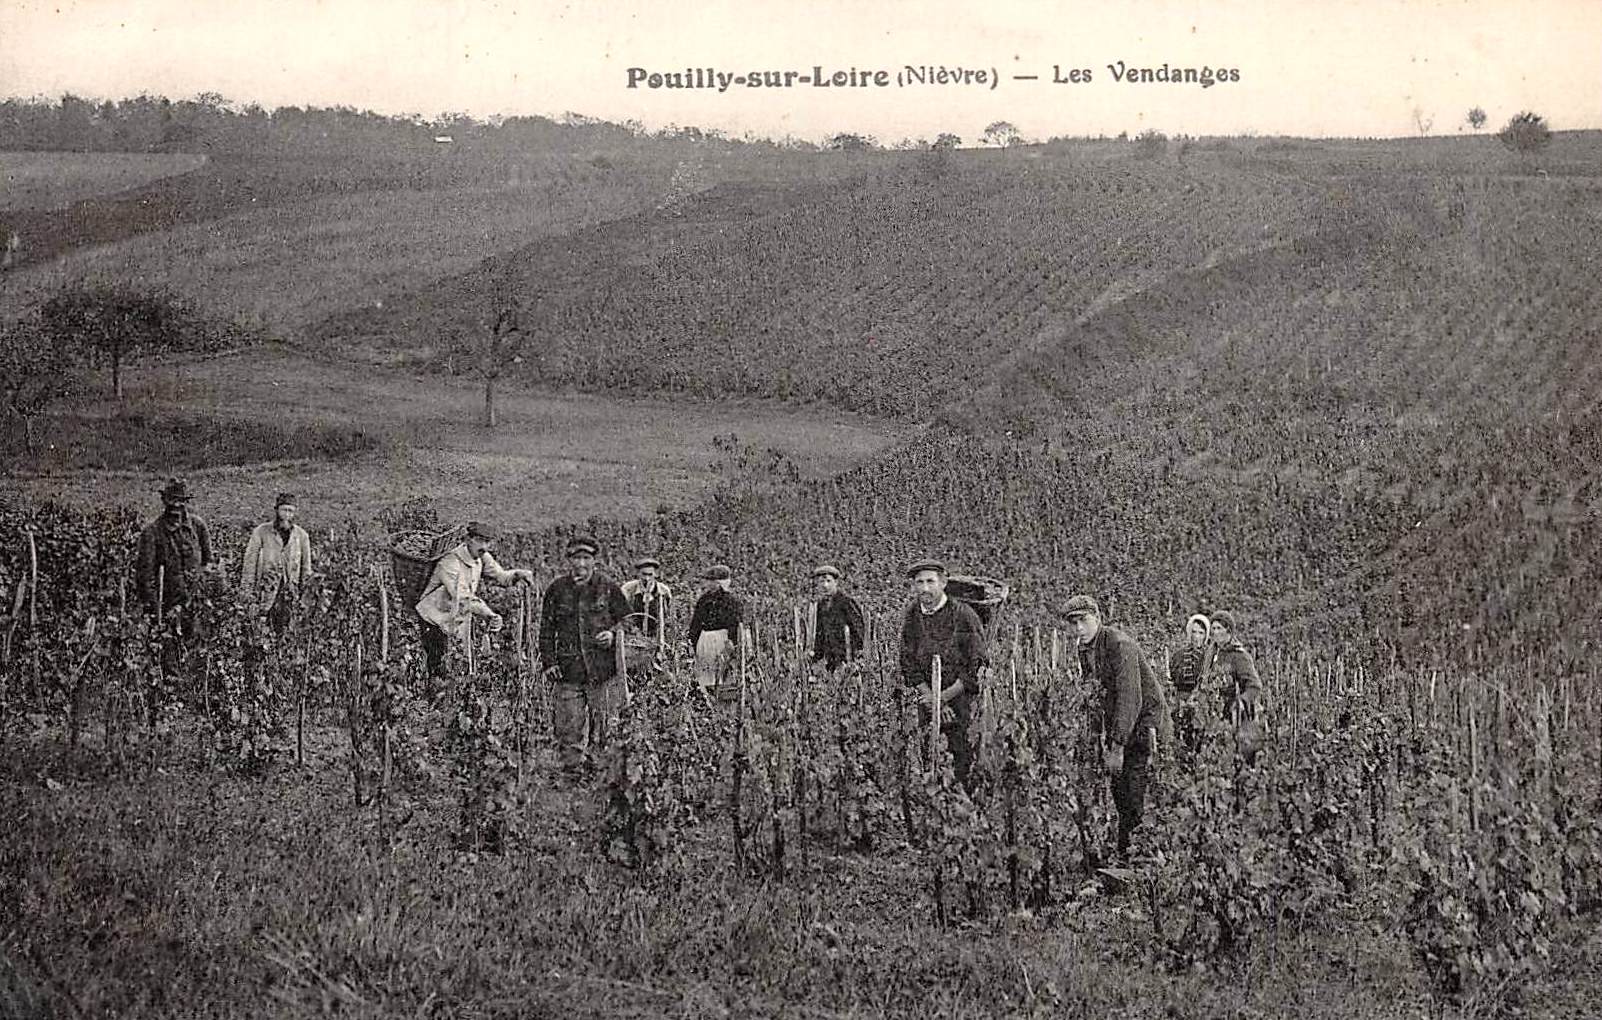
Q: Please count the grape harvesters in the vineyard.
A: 11